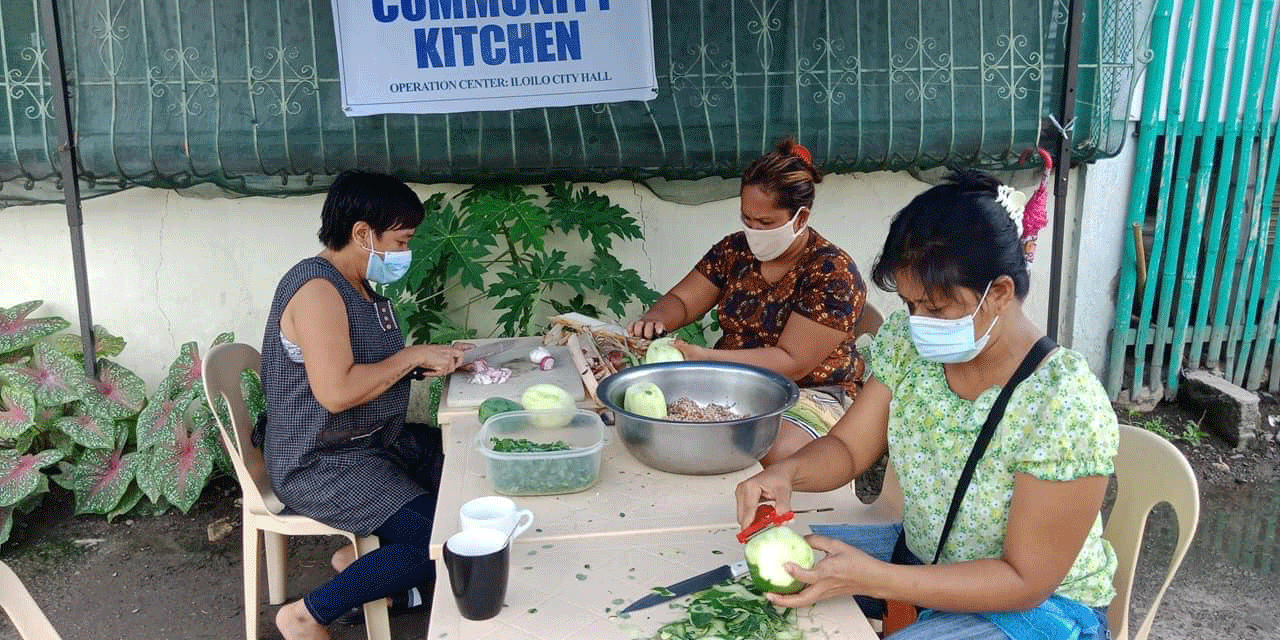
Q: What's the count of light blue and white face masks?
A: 2